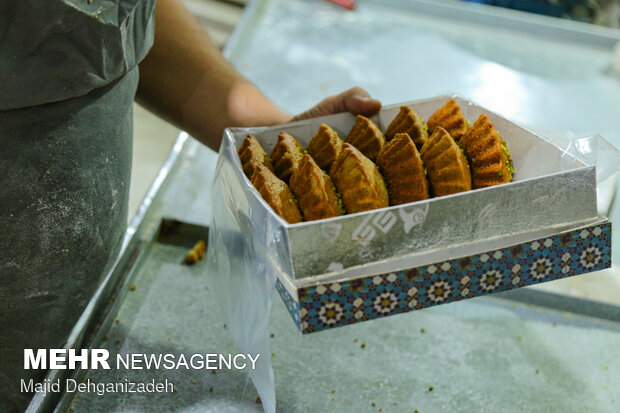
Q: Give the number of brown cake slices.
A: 12